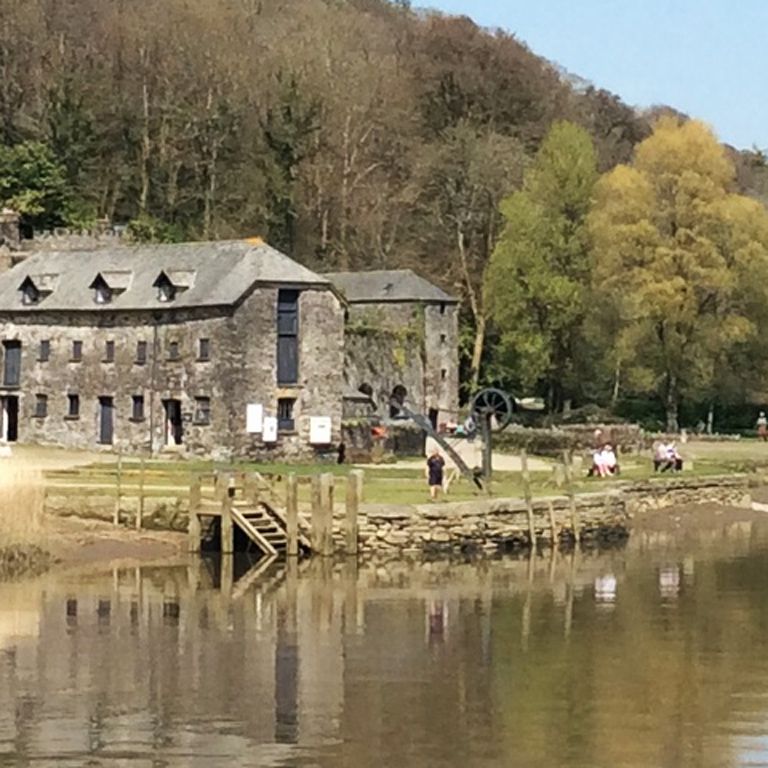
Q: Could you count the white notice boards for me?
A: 3